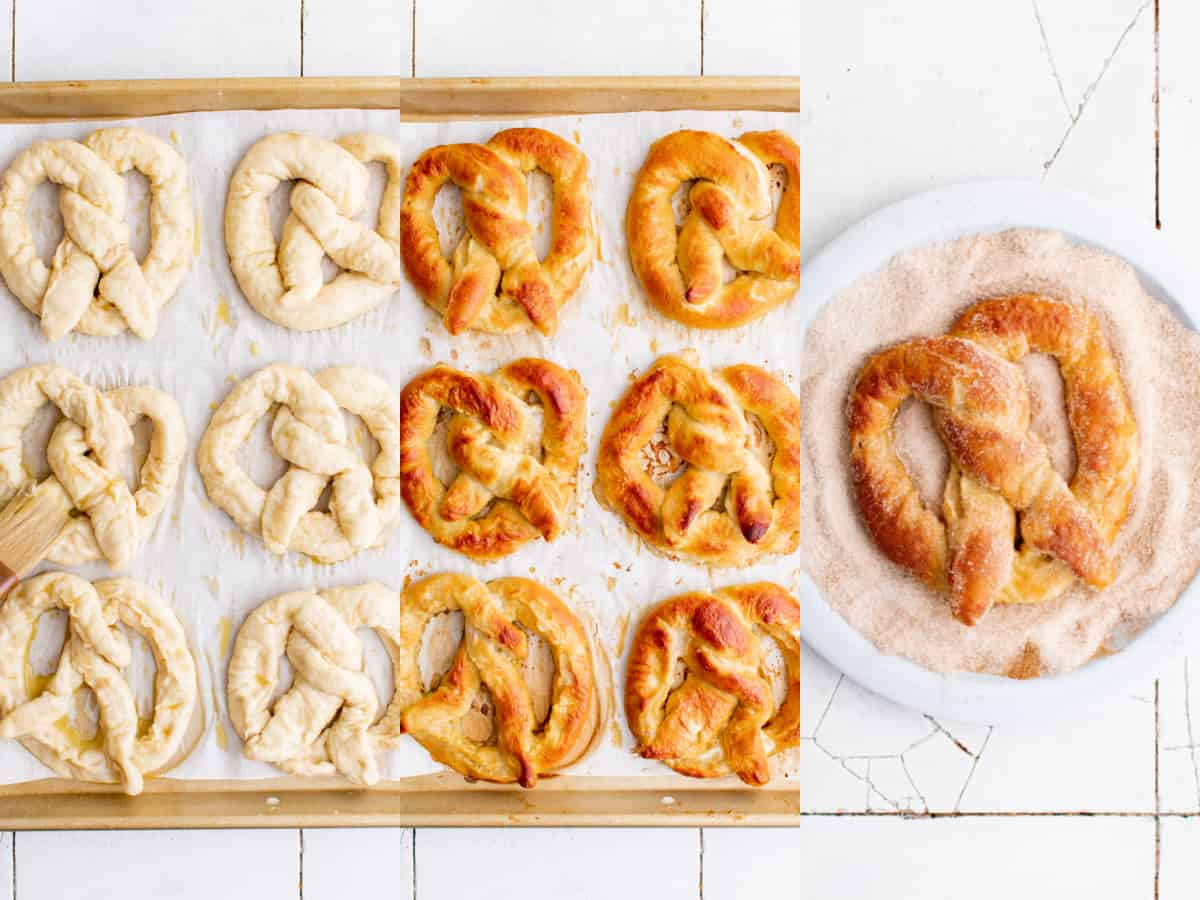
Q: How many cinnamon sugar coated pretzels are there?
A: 1